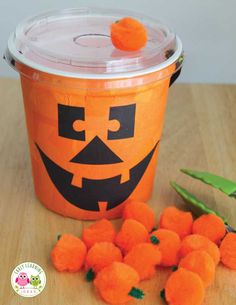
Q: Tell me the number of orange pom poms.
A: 15